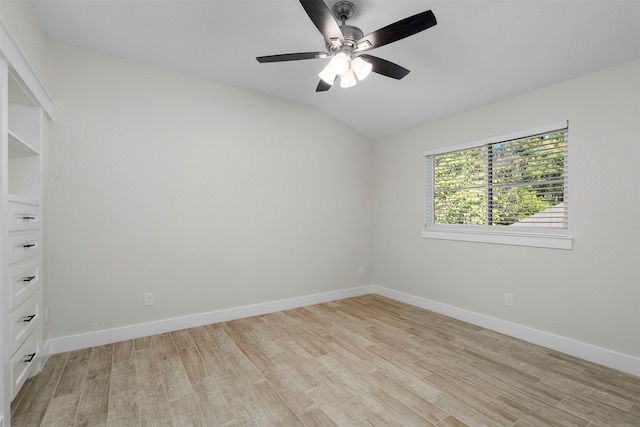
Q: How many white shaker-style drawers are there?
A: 5